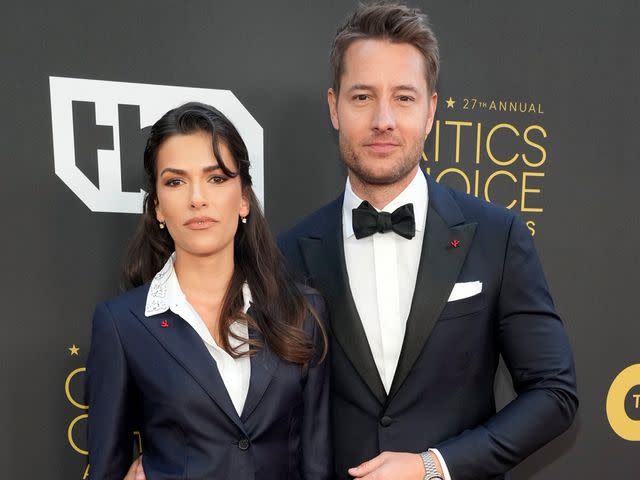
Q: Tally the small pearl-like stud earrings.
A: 2